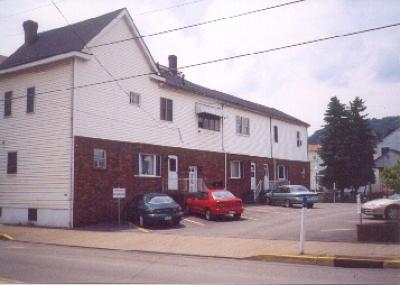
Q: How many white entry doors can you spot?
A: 4